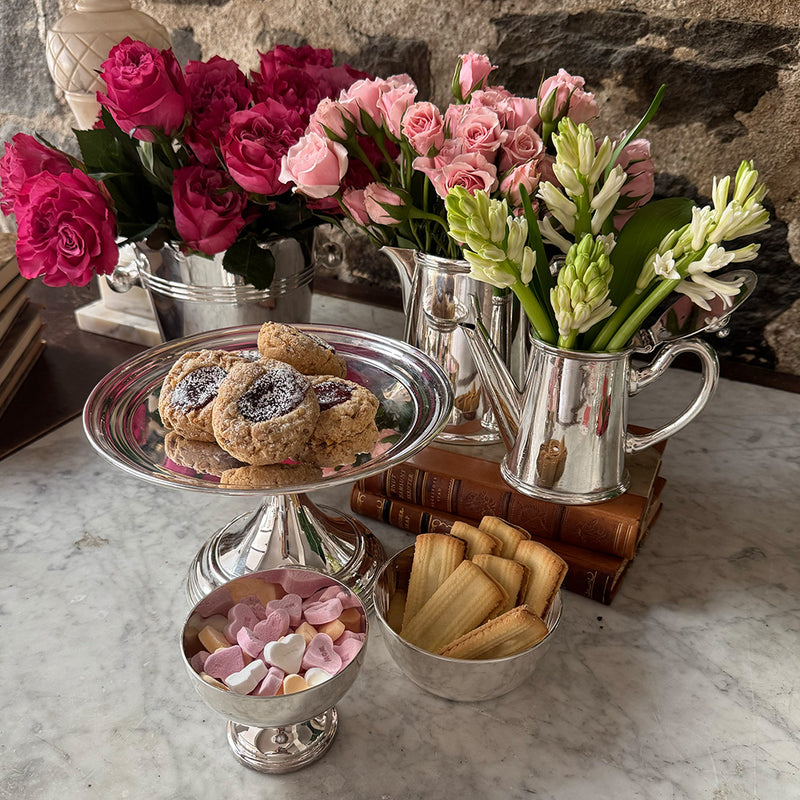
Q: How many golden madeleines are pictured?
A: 7